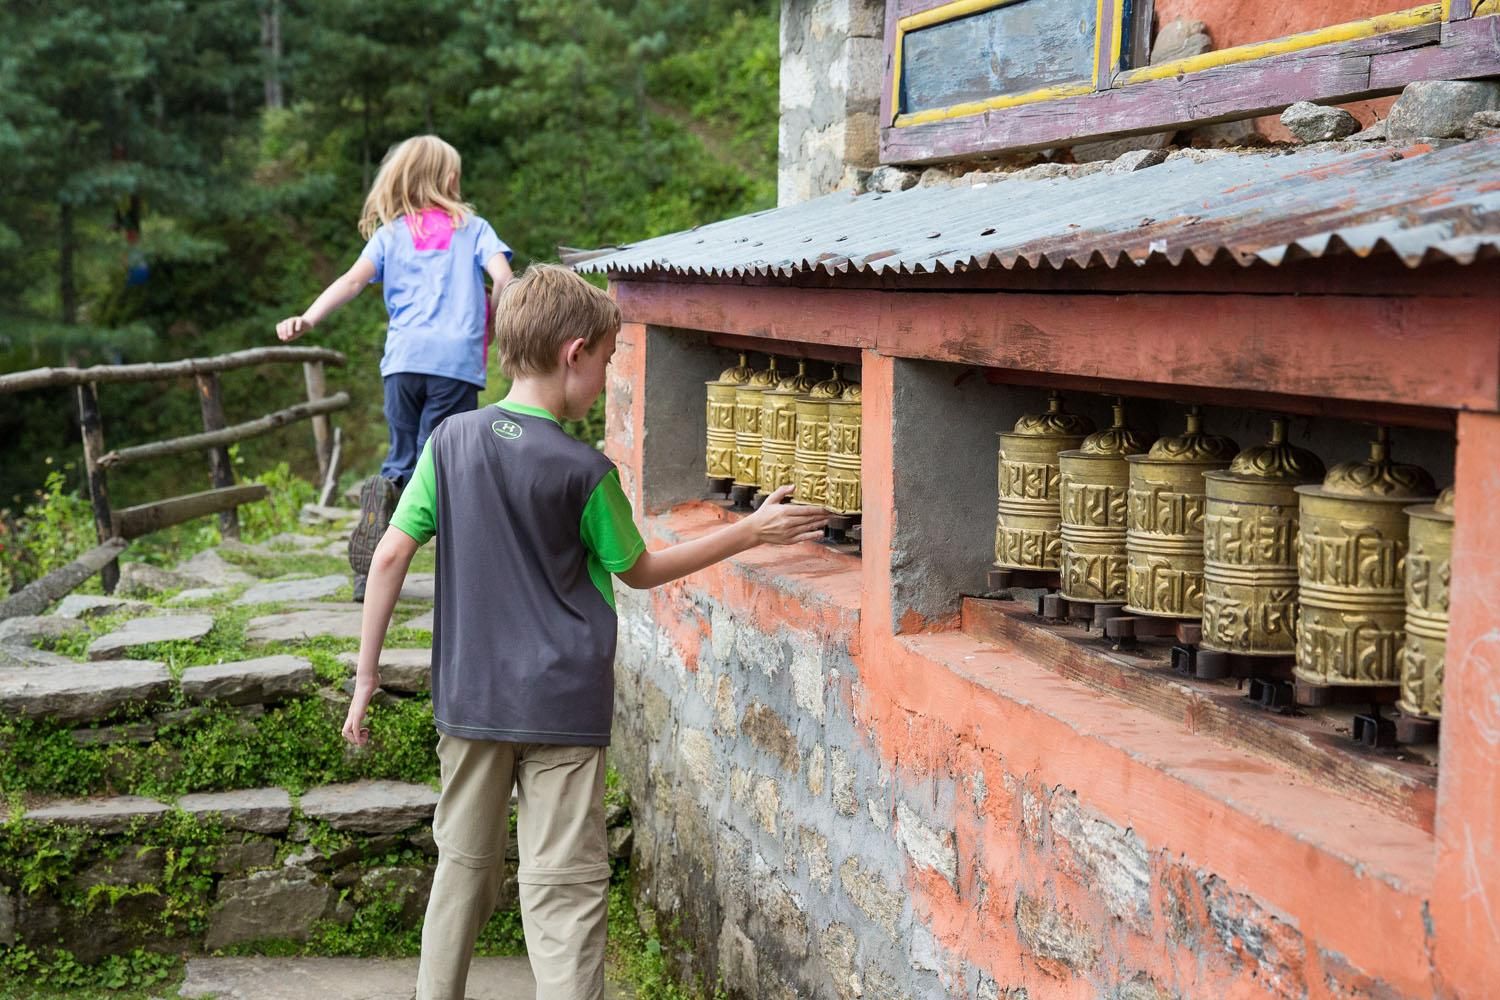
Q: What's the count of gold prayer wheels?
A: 11